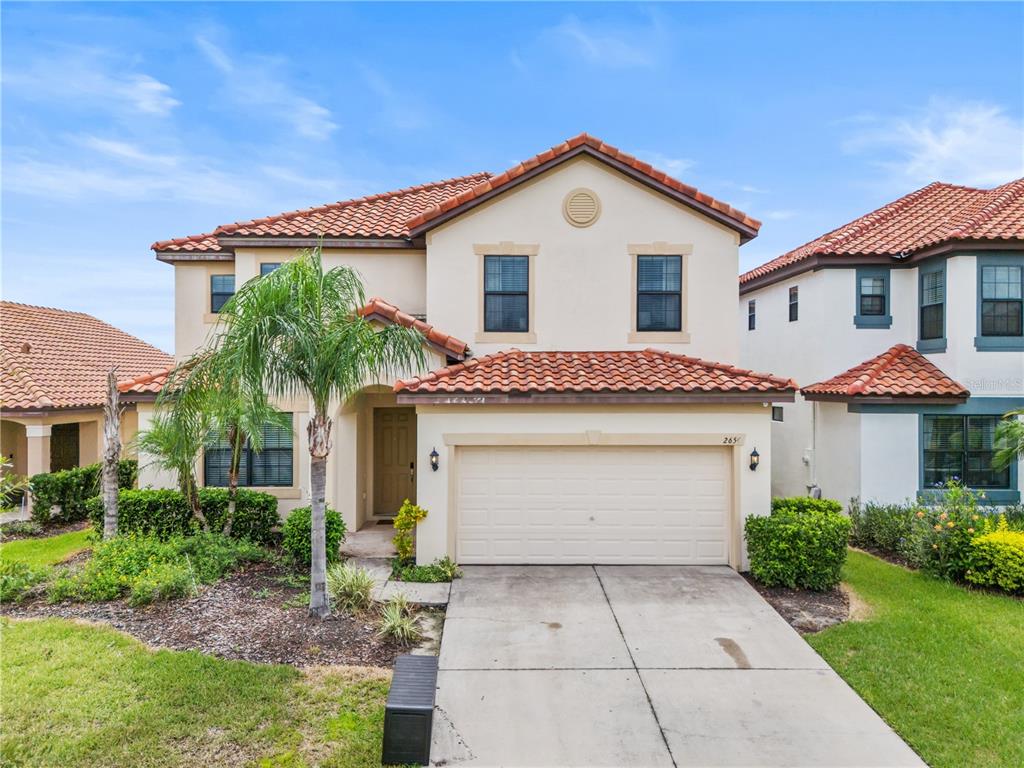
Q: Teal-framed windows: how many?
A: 4